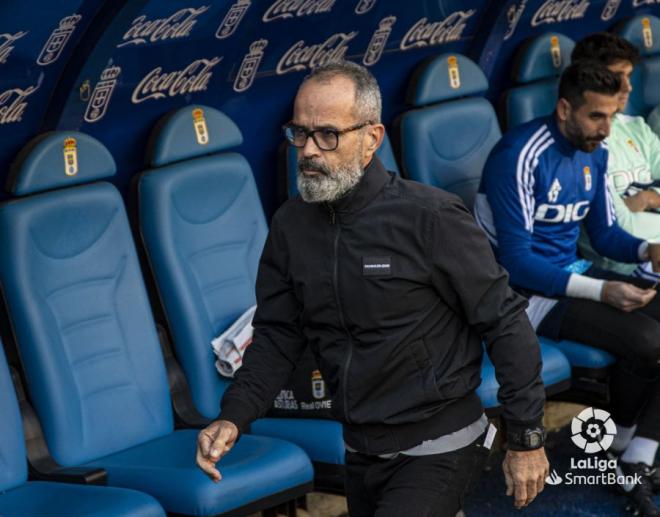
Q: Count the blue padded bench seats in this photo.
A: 7